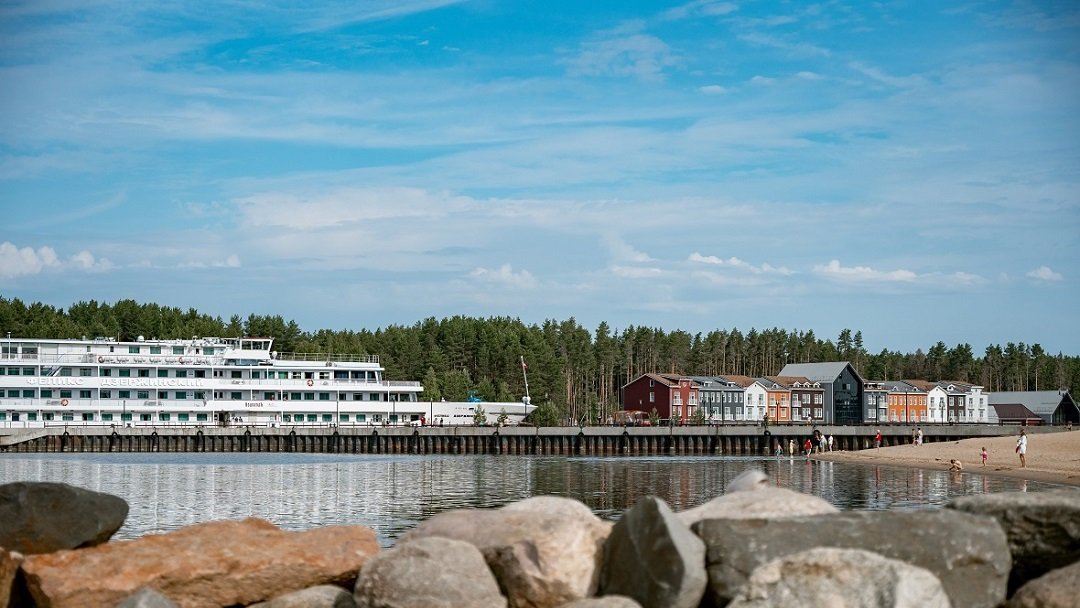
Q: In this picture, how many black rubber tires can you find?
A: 14